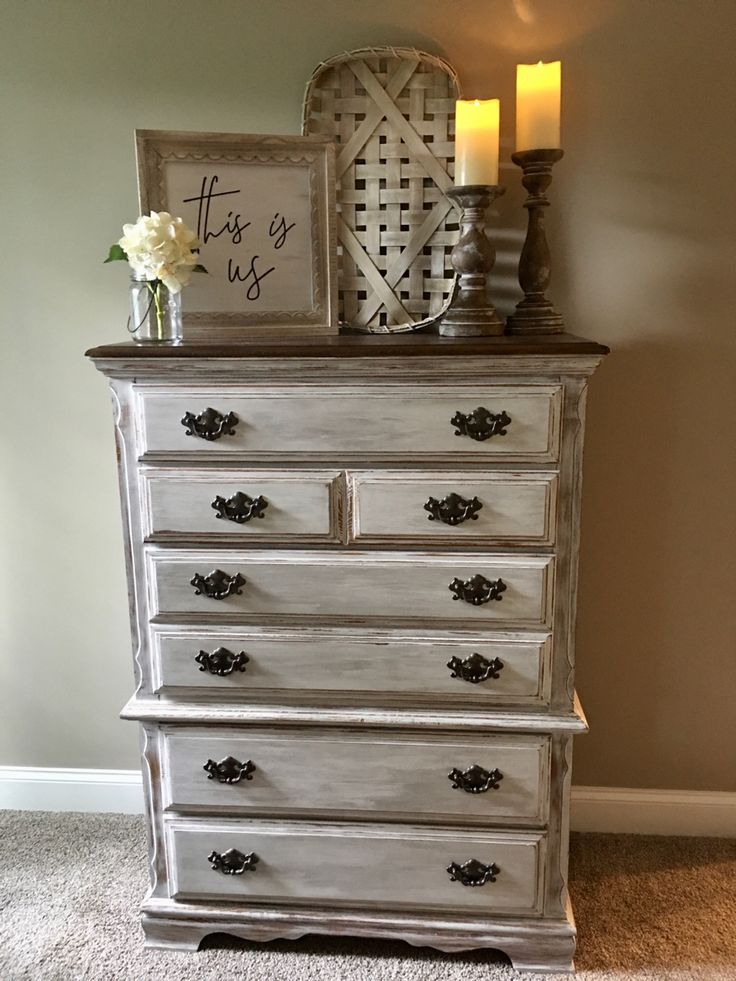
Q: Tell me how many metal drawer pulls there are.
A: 12